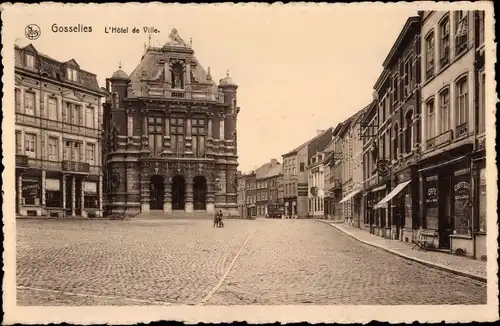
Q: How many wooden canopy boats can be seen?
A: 0